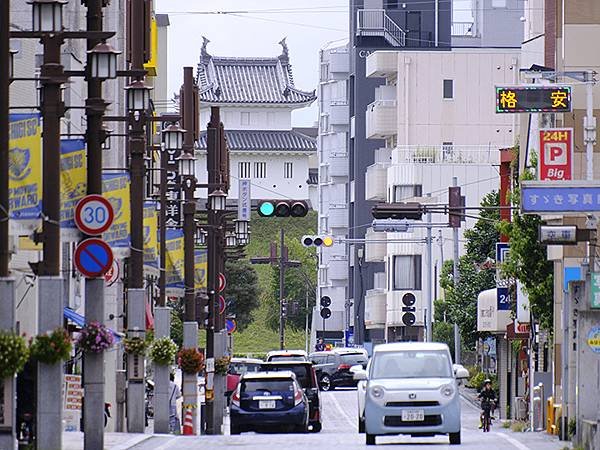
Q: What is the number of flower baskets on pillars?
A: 7